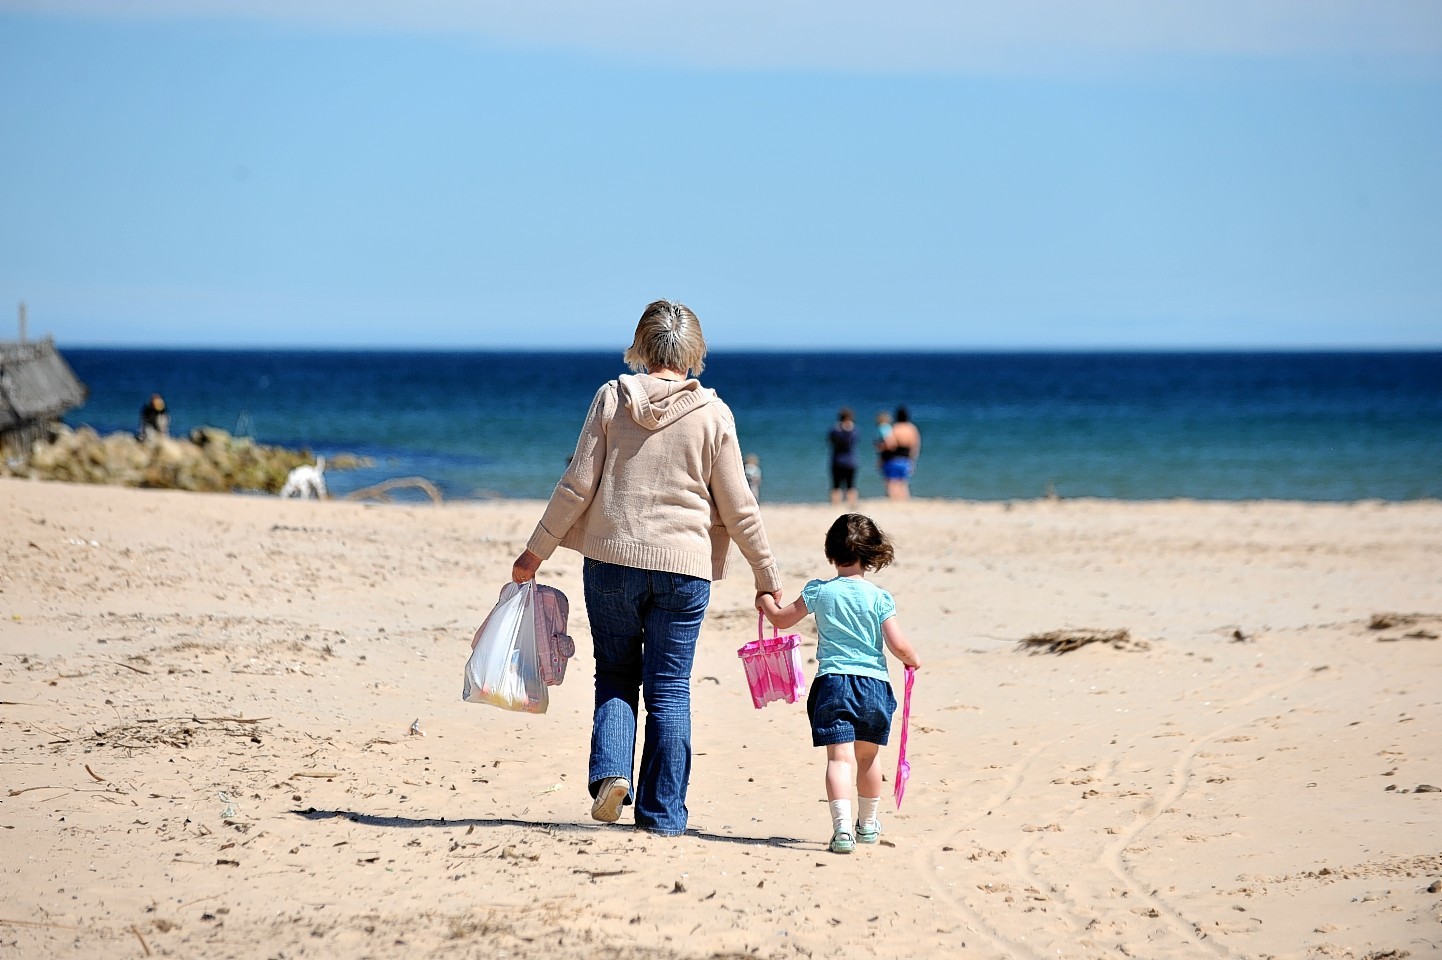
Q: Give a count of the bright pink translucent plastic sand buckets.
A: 1